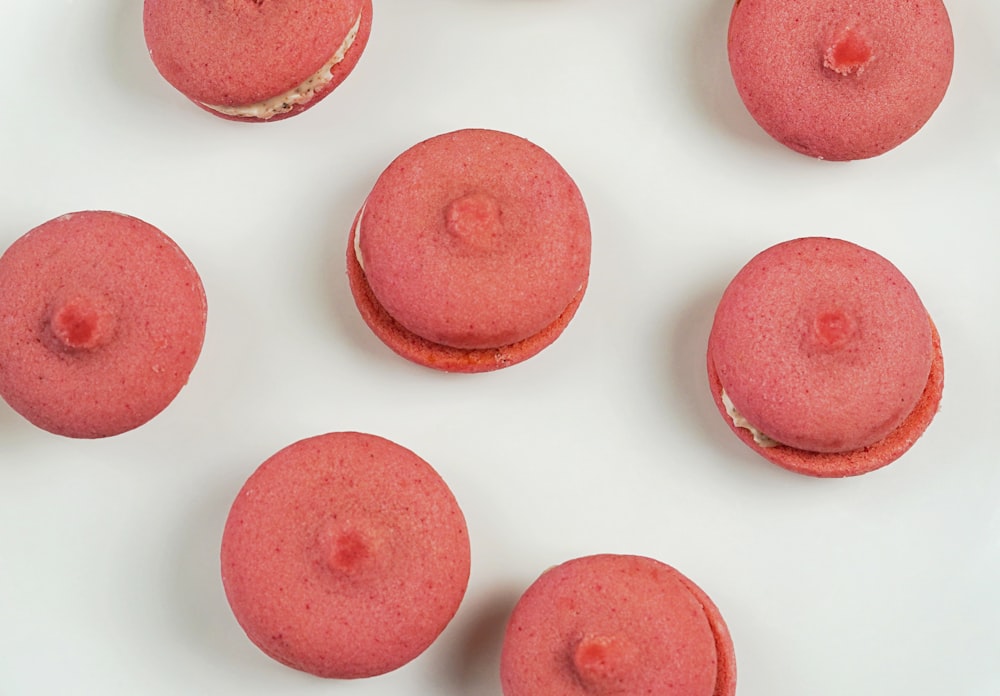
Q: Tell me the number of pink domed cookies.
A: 7